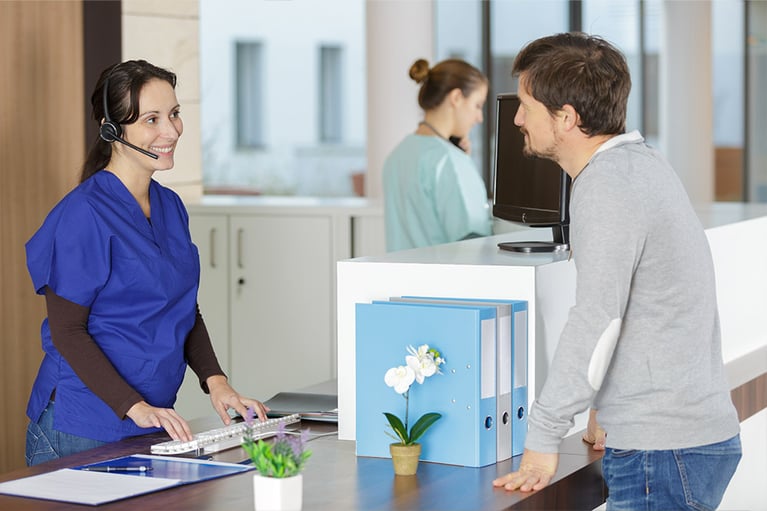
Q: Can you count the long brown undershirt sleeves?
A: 2